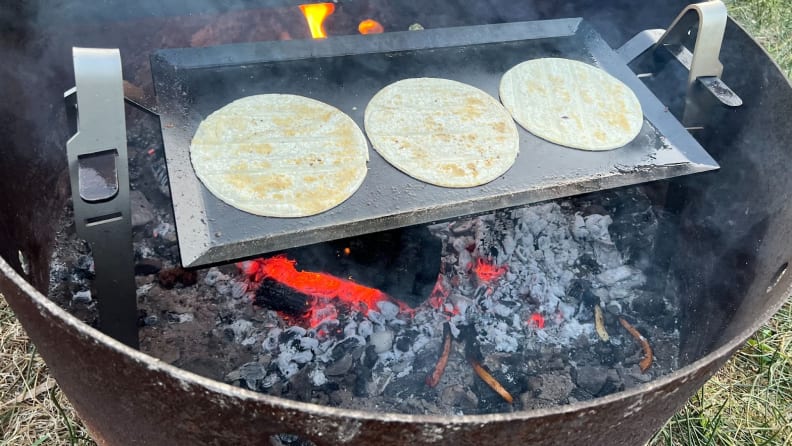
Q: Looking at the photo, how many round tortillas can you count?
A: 3